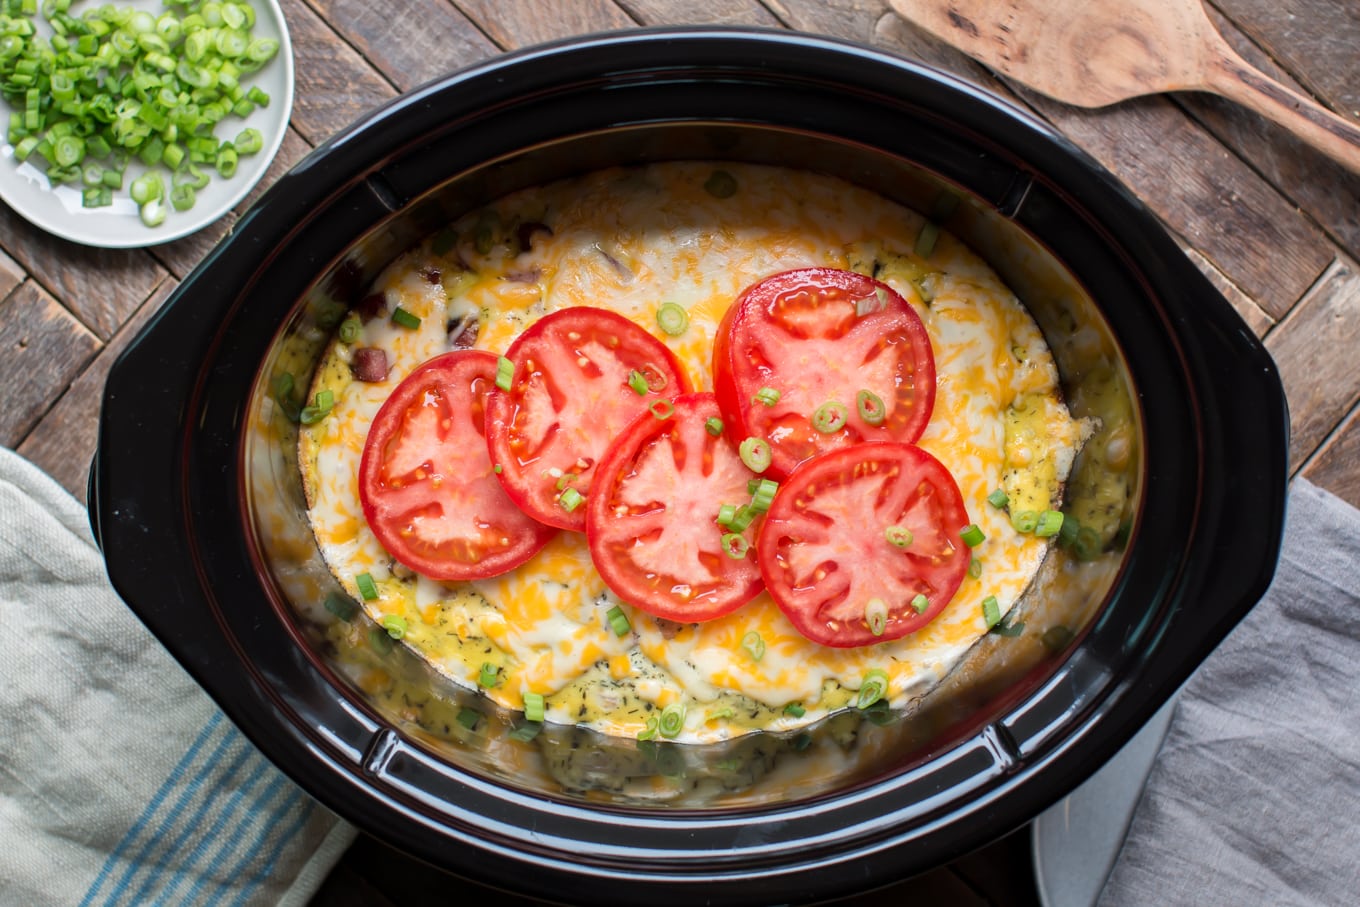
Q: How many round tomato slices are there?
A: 5